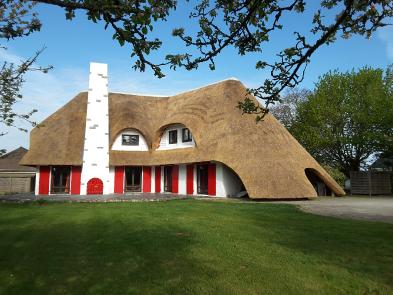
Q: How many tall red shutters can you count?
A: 8